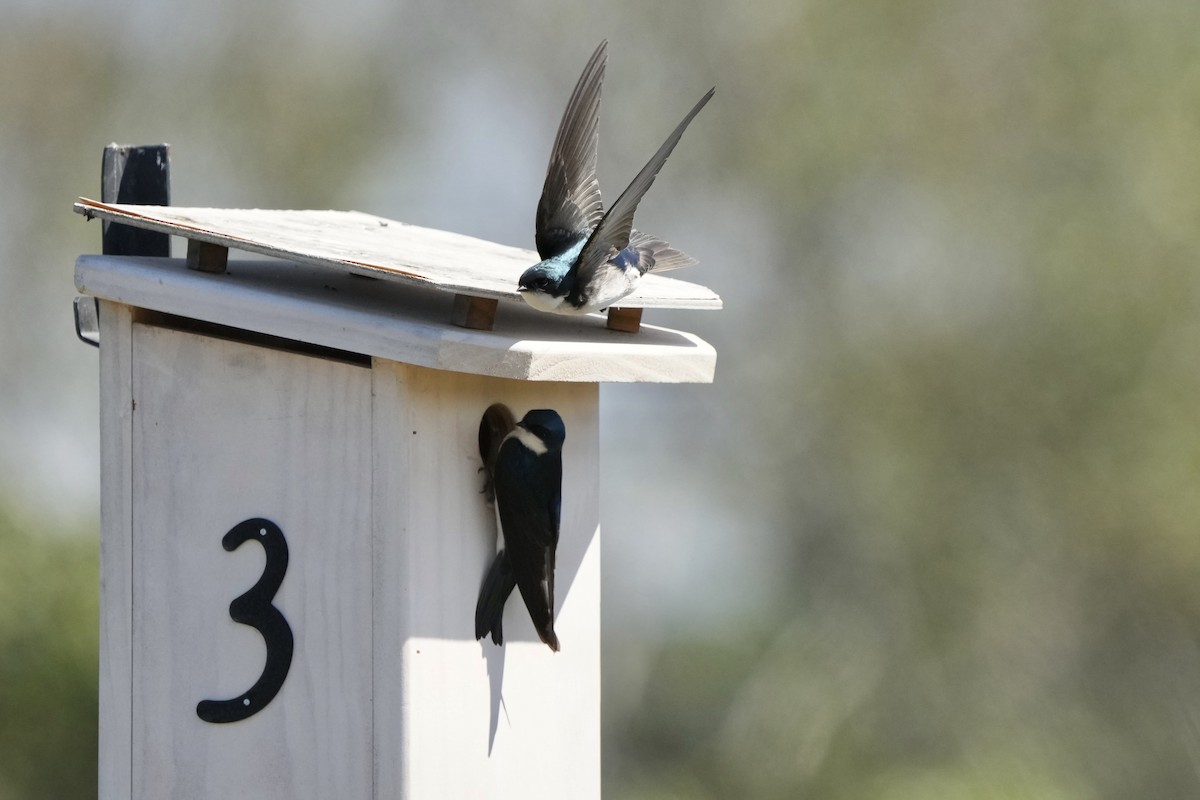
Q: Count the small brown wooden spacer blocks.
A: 3